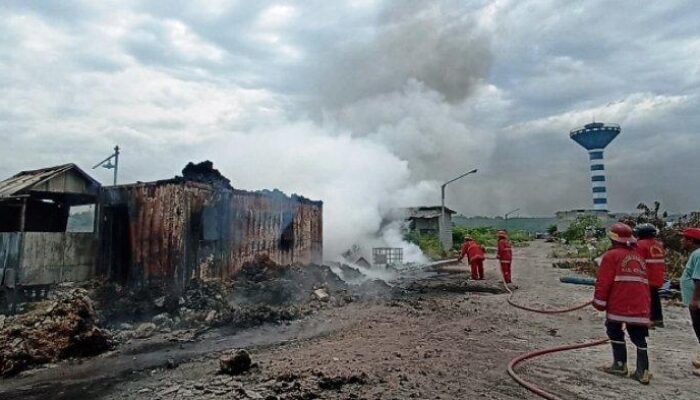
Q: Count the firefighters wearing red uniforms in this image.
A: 4